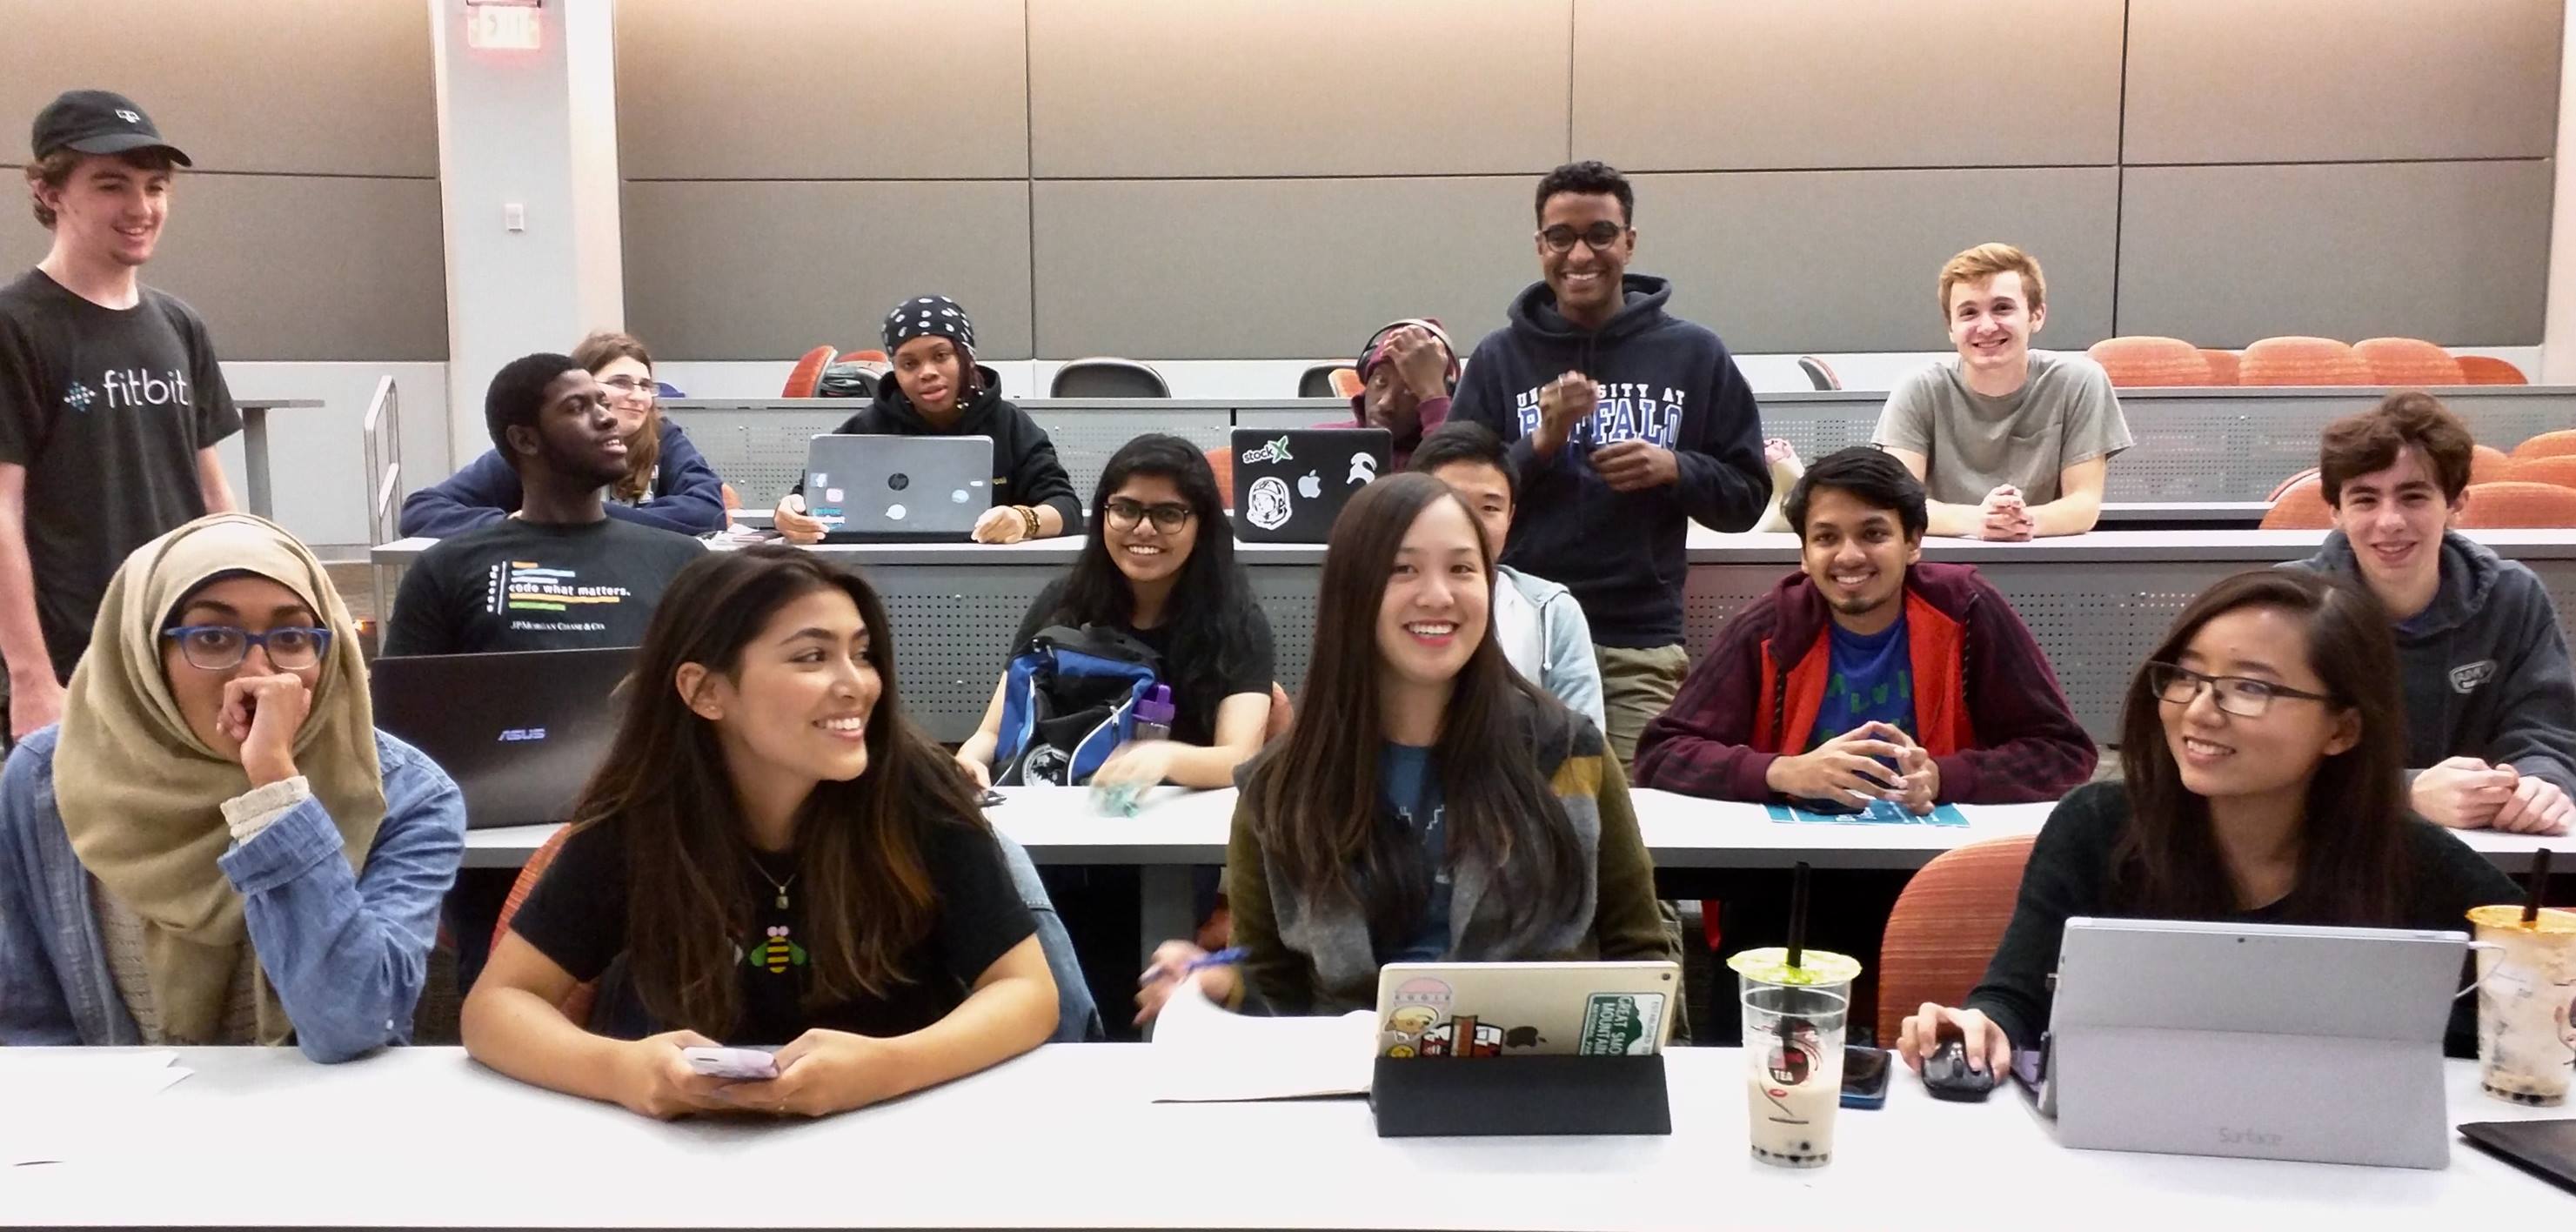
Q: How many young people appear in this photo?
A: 15